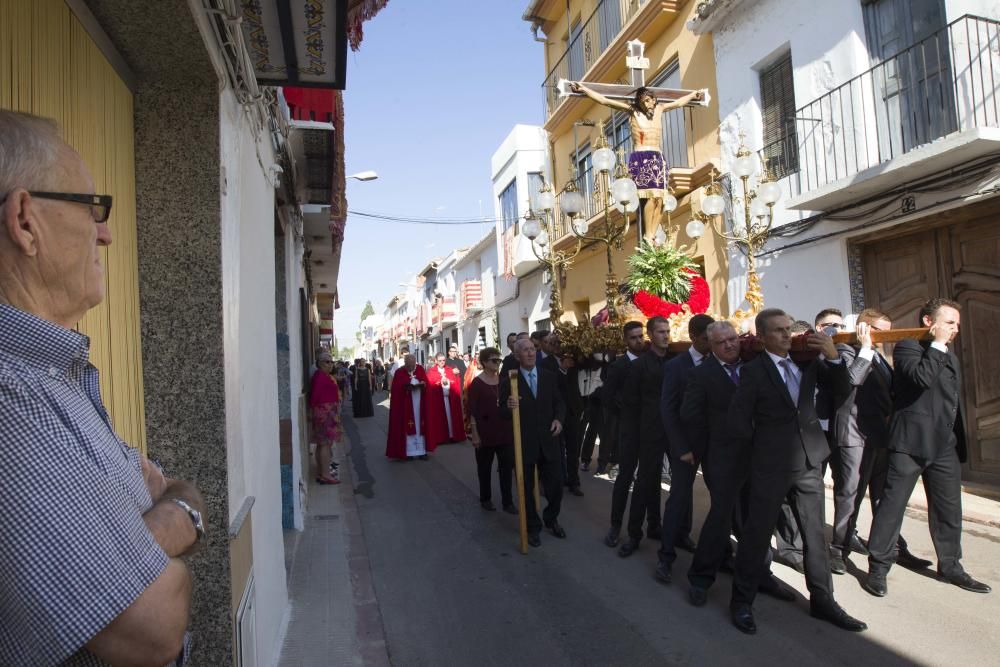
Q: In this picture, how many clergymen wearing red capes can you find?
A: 2